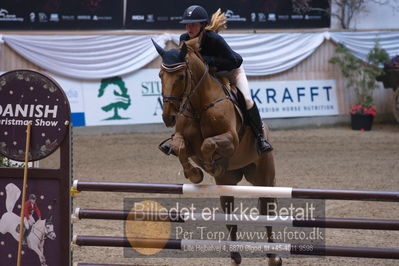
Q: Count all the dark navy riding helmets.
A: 1